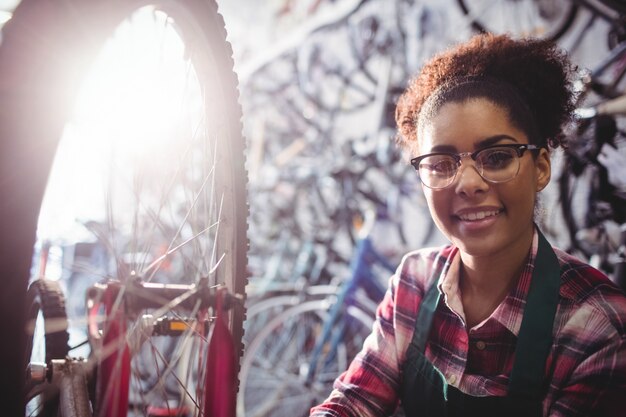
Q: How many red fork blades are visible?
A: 2